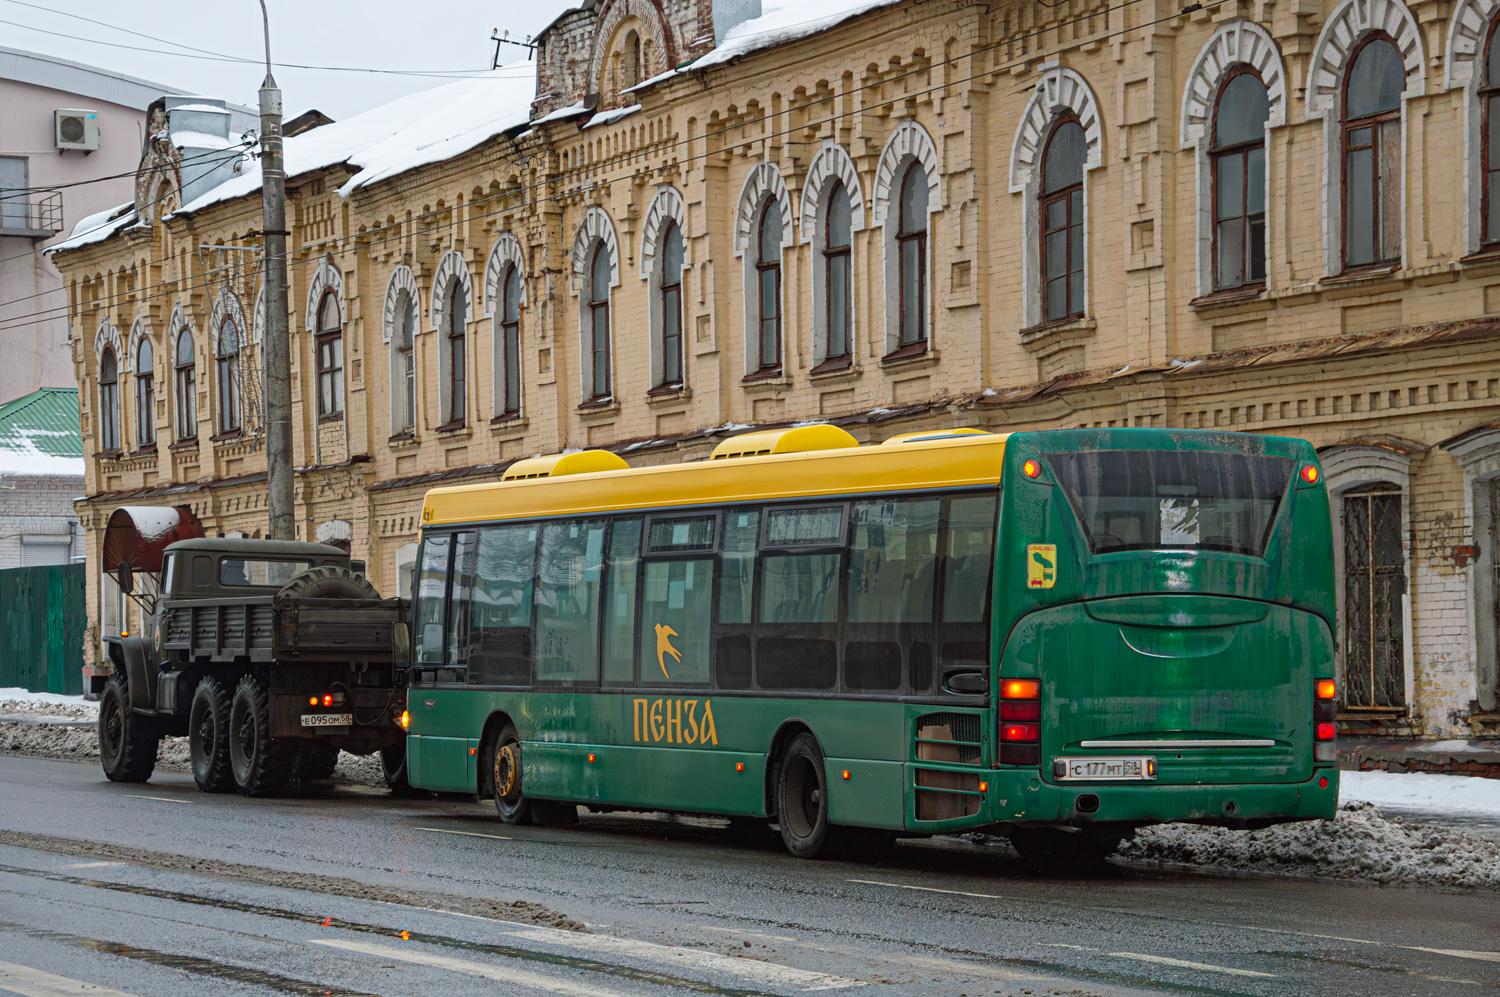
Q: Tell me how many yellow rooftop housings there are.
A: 3